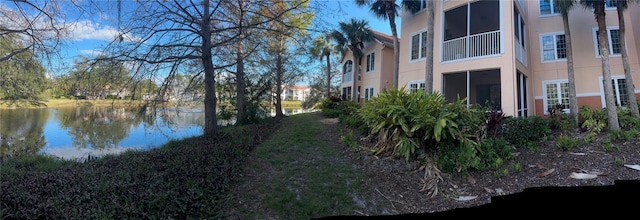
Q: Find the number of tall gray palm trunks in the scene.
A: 7